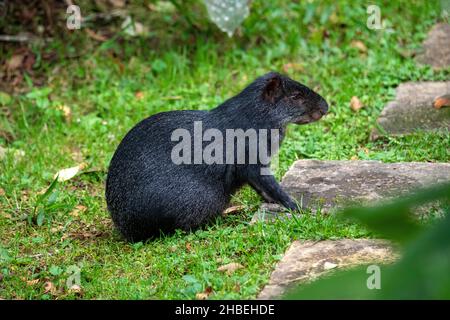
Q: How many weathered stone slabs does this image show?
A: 4